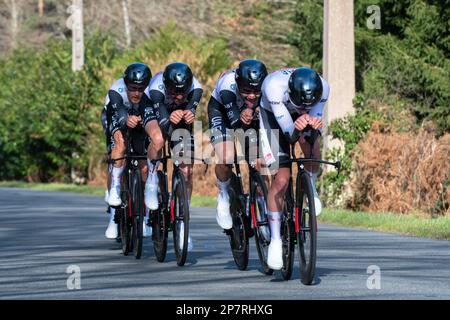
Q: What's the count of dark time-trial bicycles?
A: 4